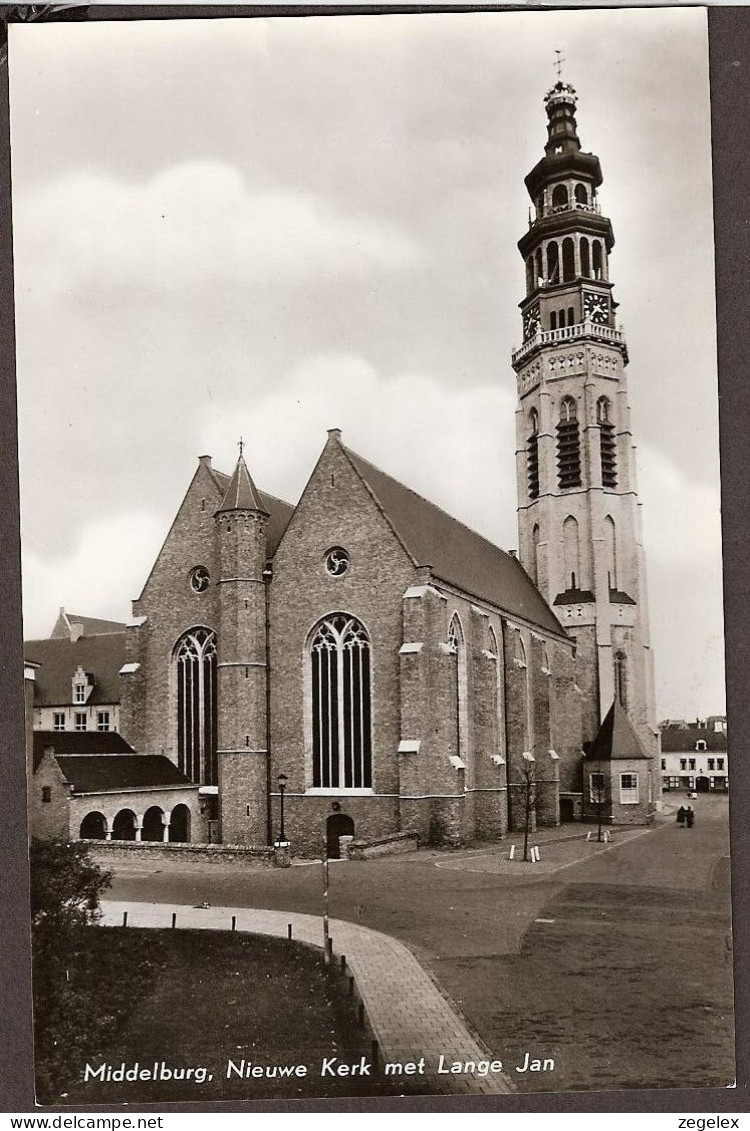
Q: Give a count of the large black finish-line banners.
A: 0